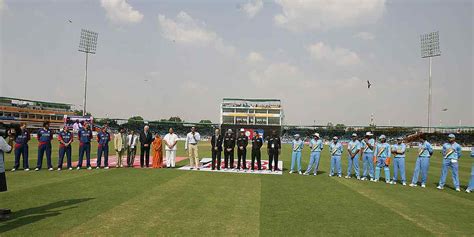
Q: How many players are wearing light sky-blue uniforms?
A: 10